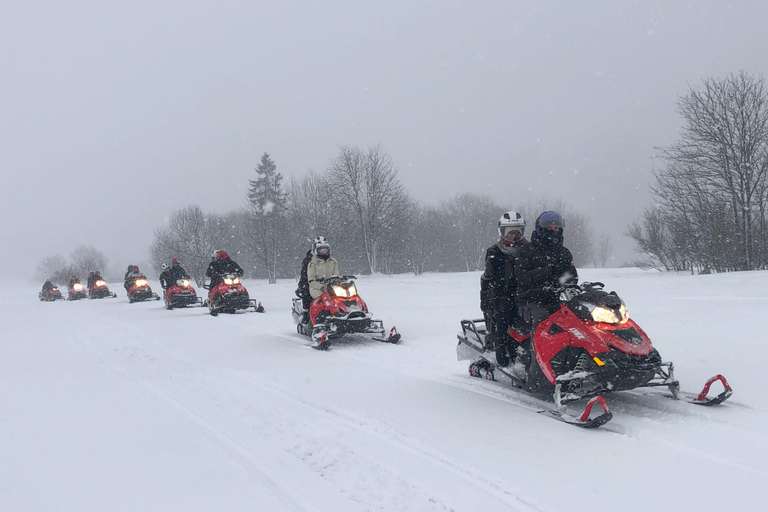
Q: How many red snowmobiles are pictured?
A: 8